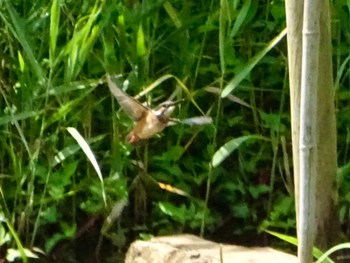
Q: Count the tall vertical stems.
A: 2